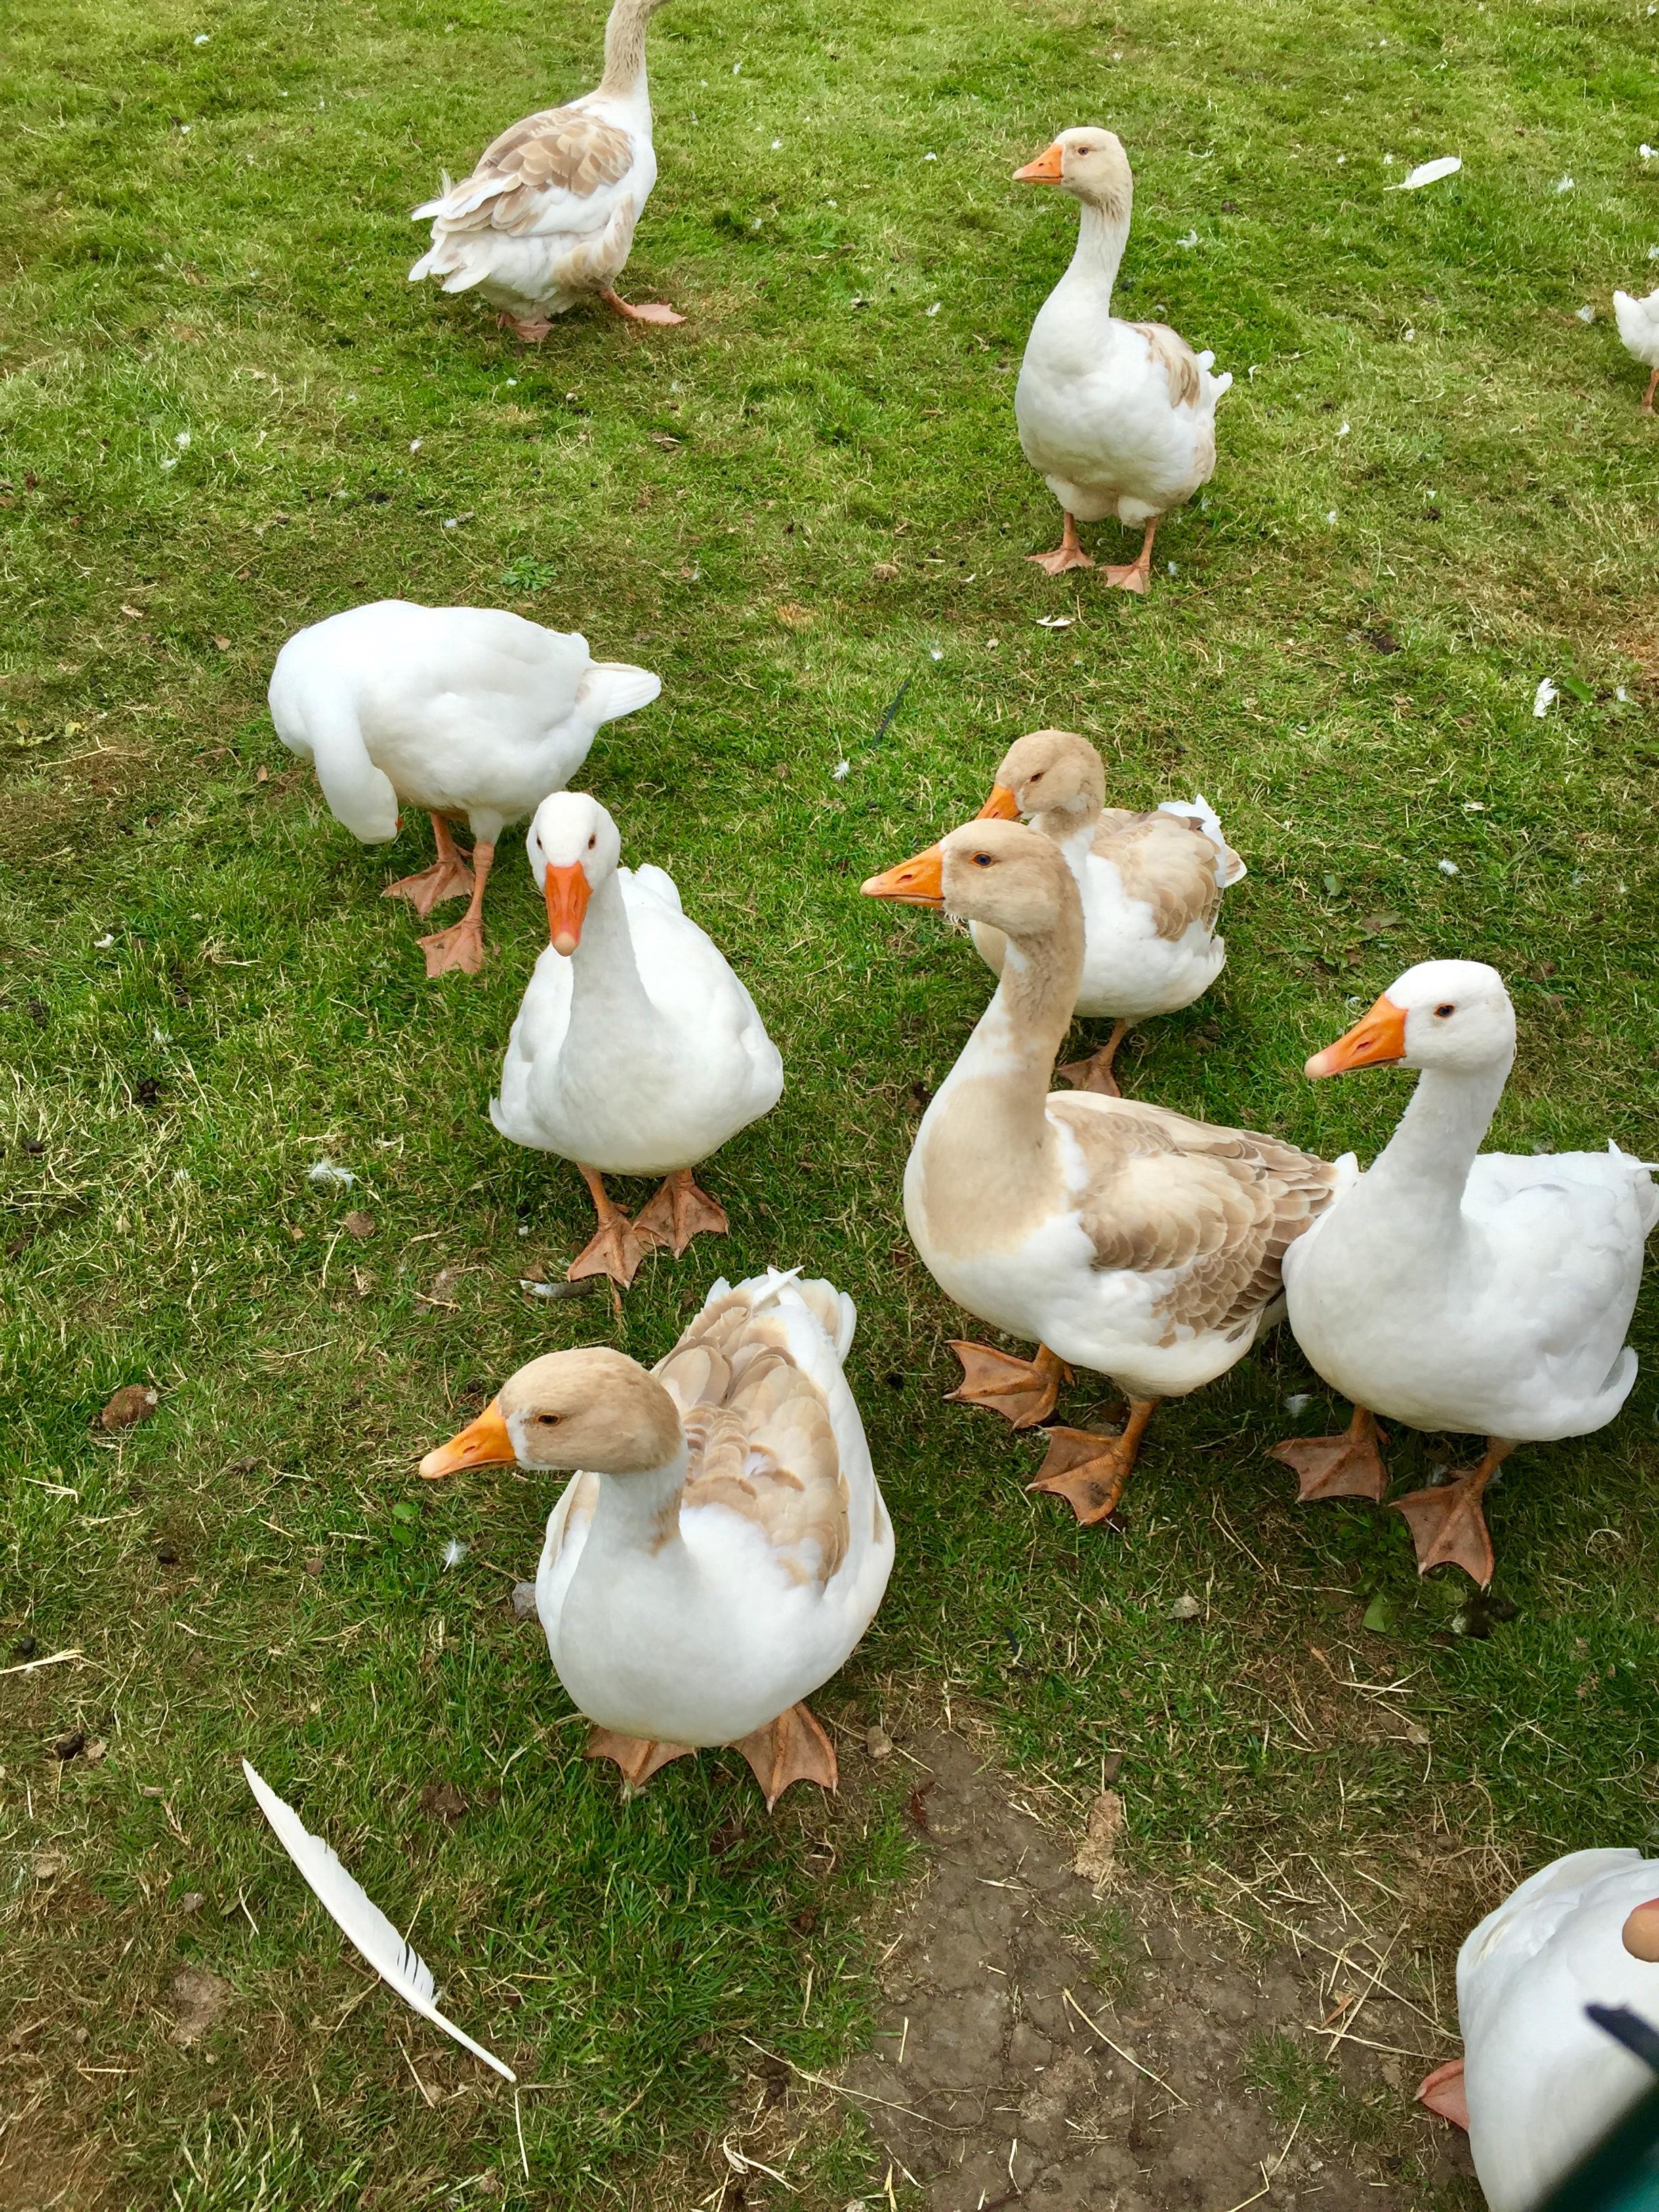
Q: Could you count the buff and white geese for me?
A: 5